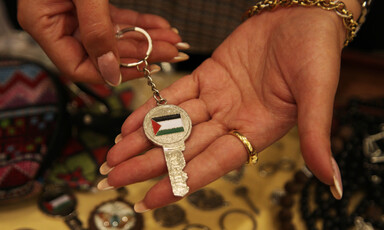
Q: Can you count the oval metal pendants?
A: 2